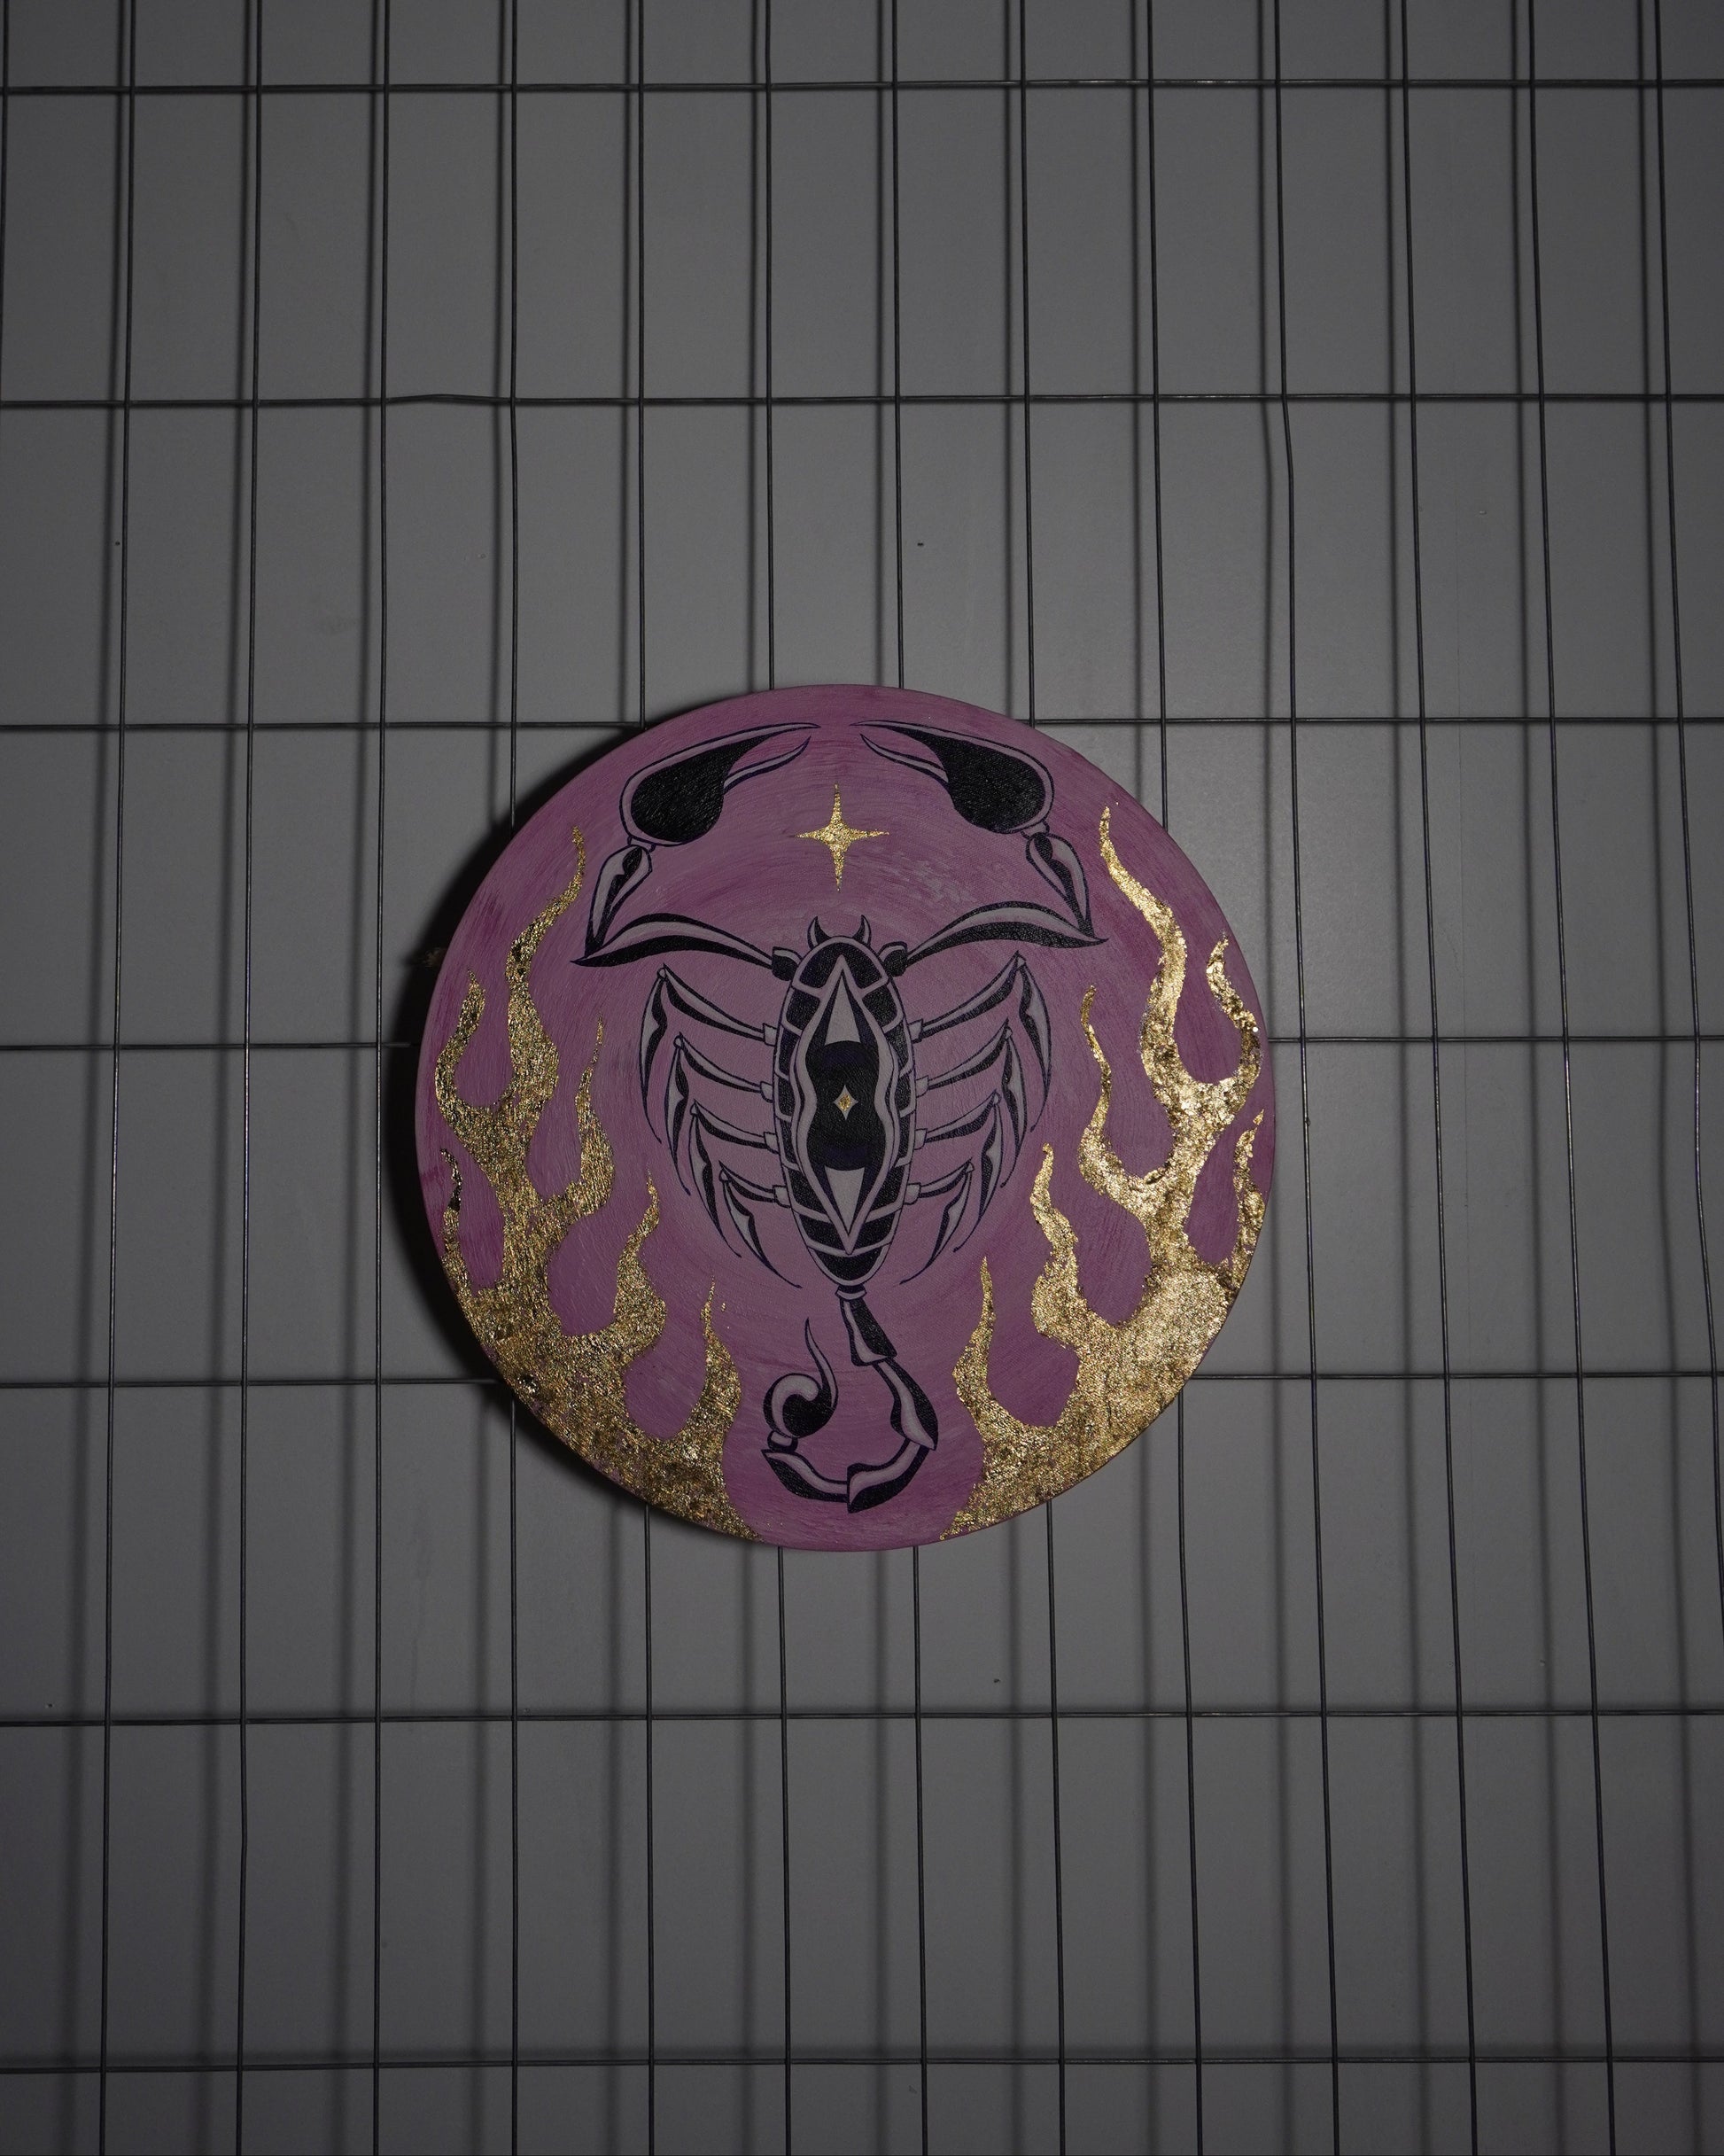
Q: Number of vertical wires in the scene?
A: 14